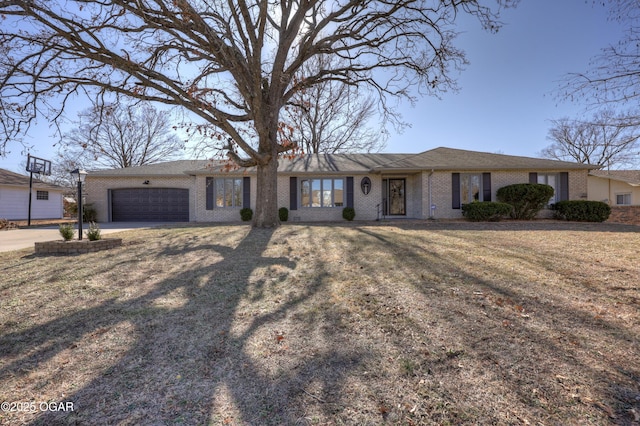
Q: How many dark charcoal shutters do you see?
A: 8